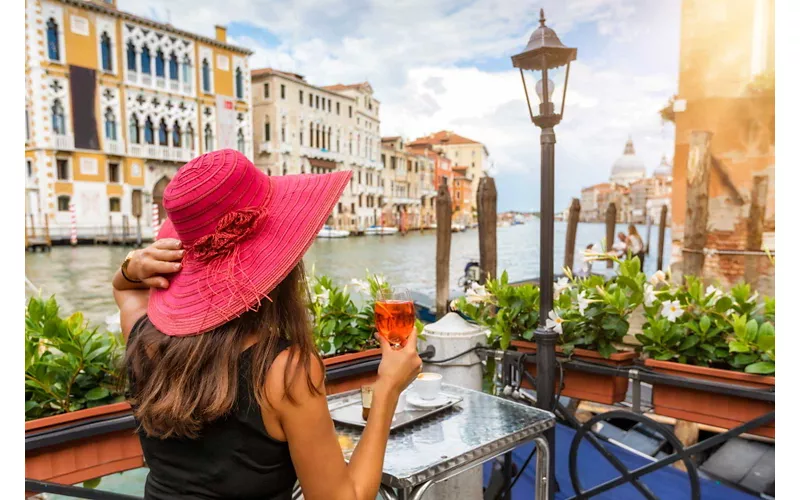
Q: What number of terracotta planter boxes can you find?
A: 4